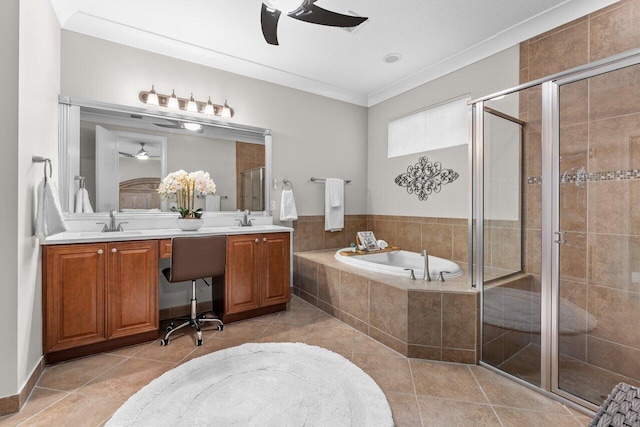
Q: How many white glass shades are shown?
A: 5